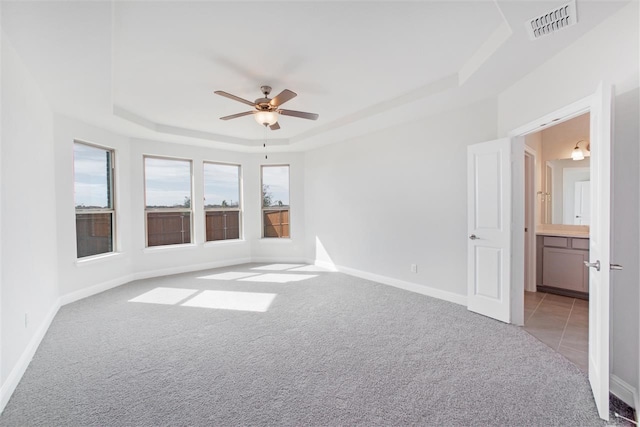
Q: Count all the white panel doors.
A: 2